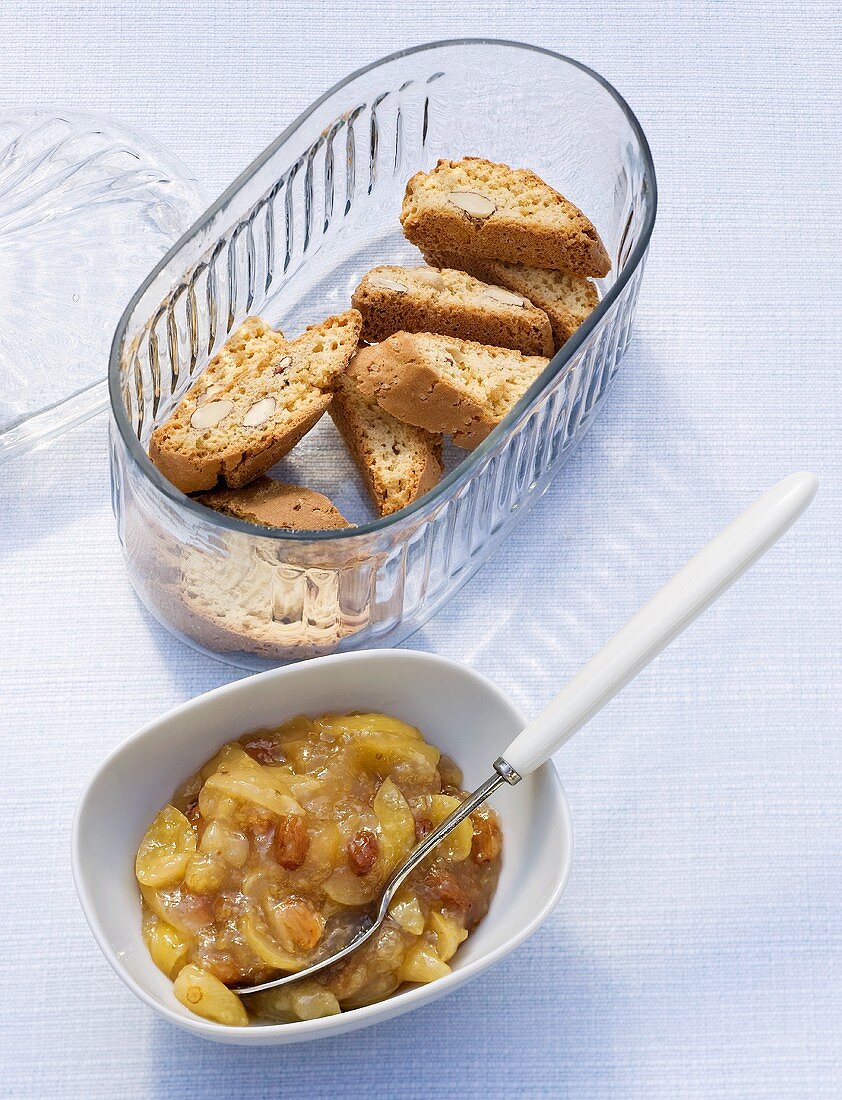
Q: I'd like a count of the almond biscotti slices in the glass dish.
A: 8